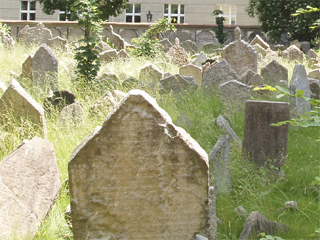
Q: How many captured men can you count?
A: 0